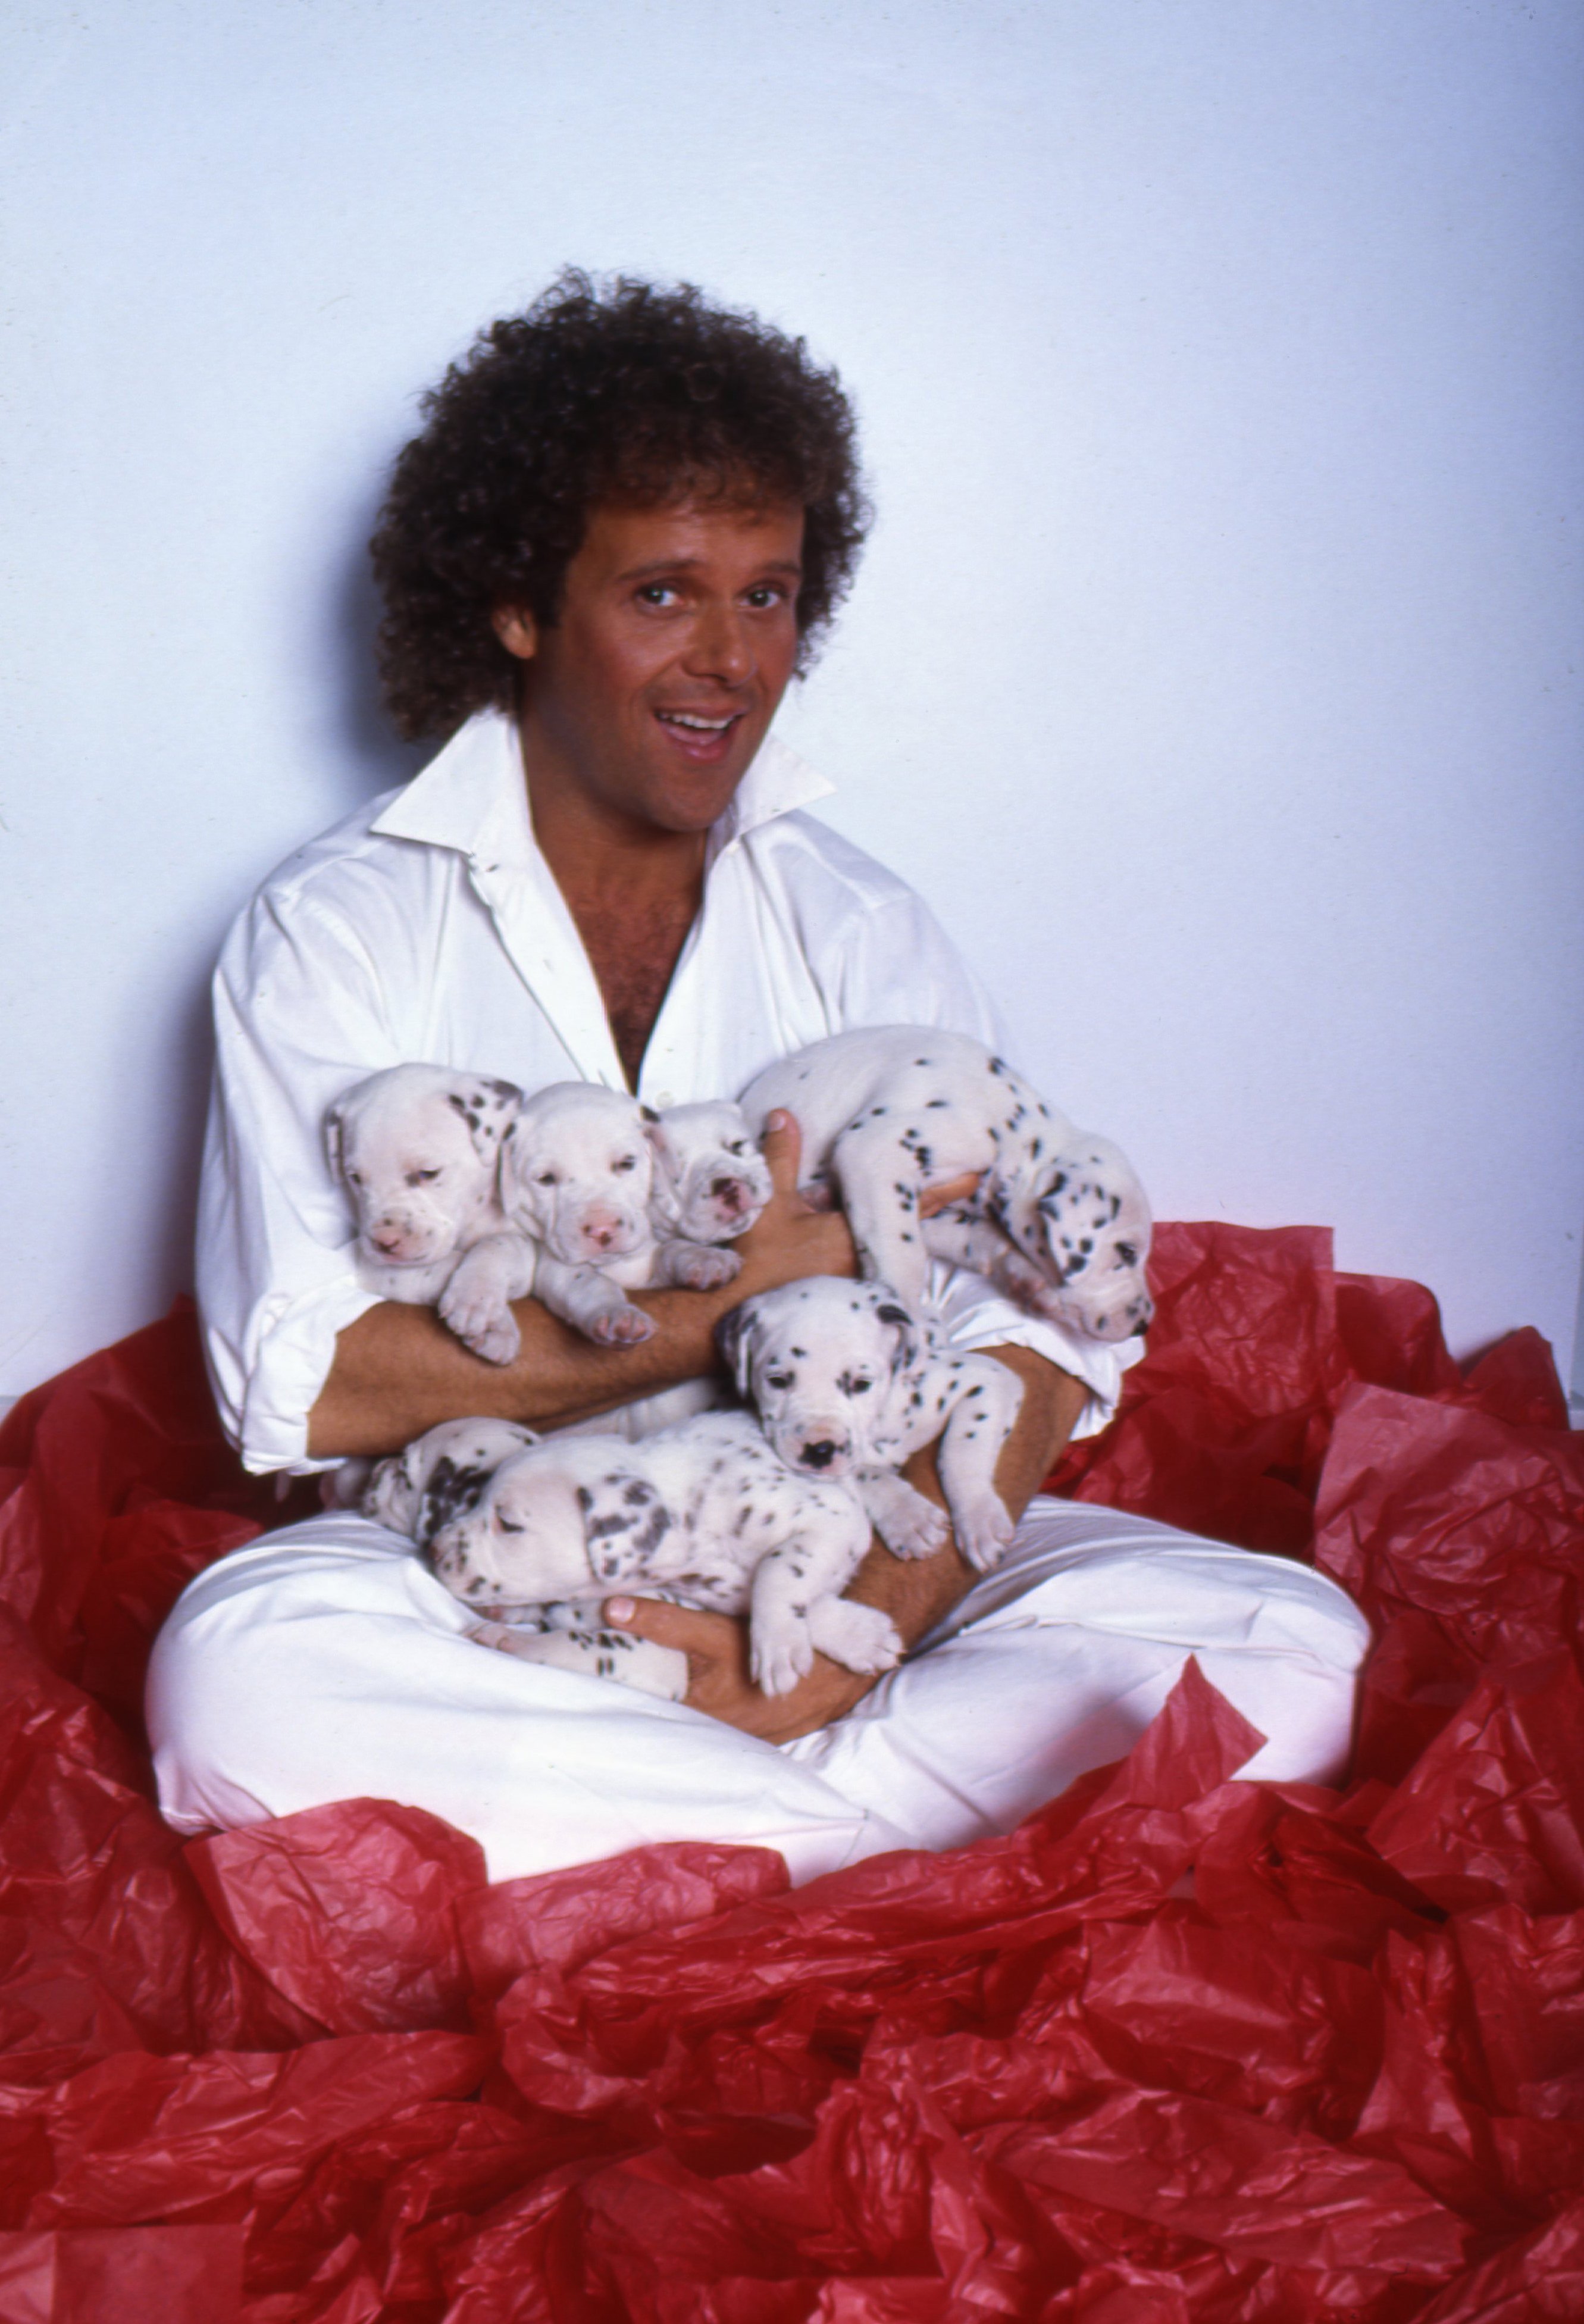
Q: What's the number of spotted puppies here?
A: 7